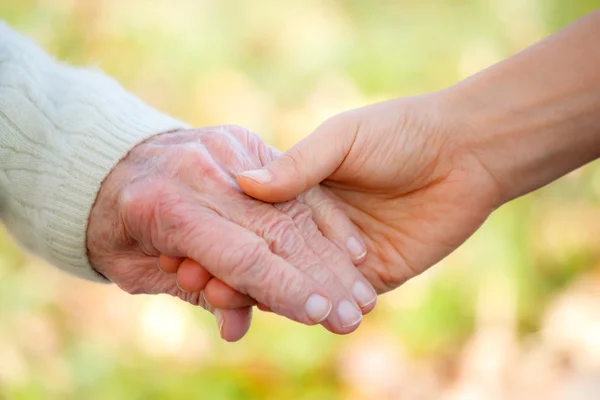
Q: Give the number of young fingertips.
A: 4